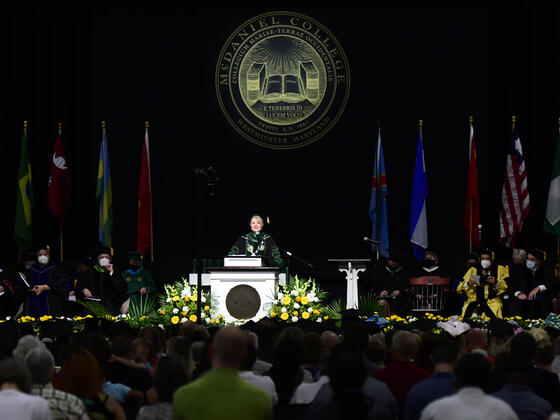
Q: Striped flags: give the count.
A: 1